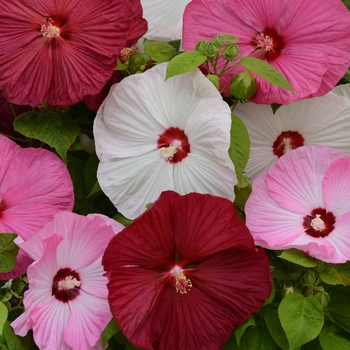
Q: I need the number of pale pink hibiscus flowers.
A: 2